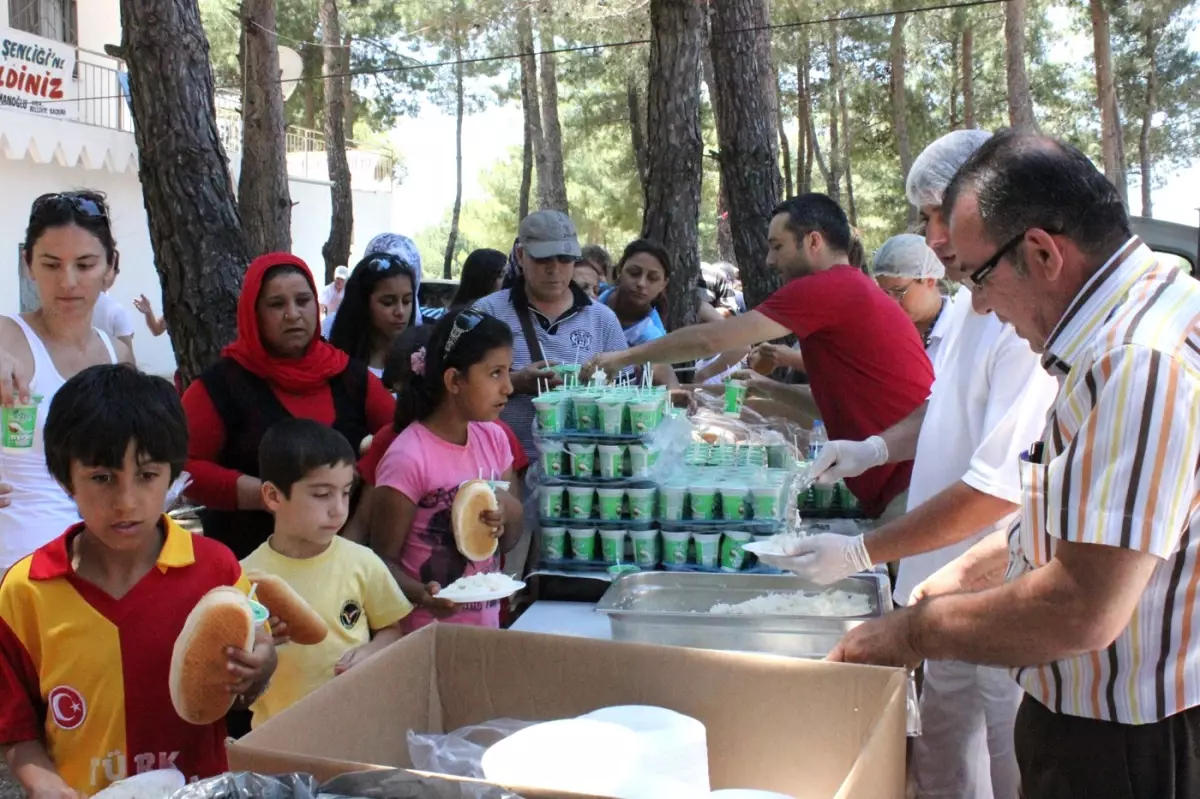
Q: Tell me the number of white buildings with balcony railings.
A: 1